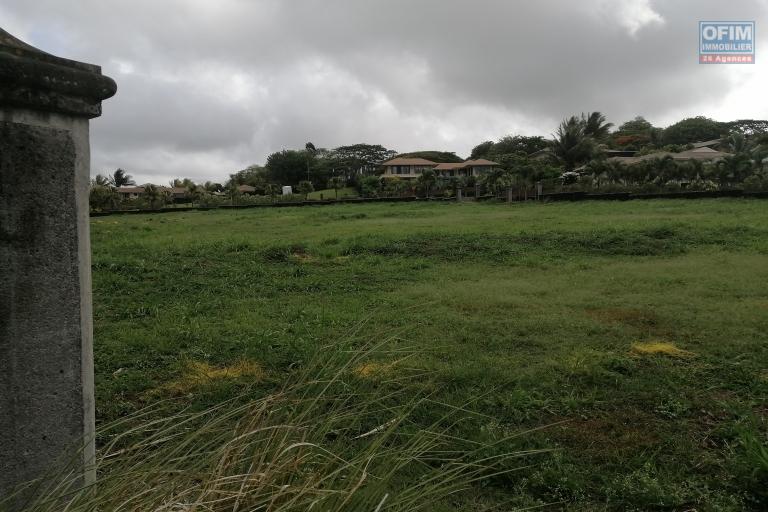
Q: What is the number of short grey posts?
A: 4